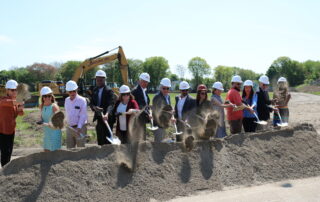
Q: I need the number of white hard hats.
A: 13